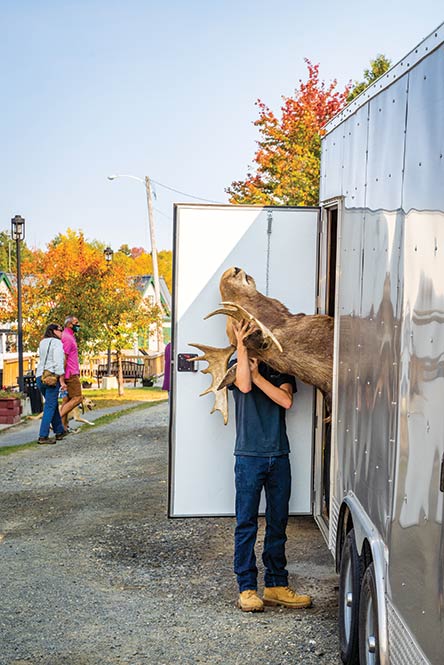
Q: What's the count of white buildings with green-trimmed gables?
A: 2